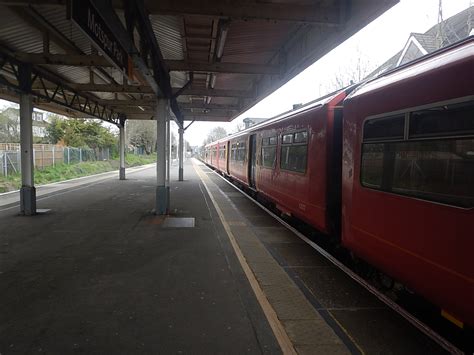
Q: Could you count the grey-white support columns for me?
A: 4